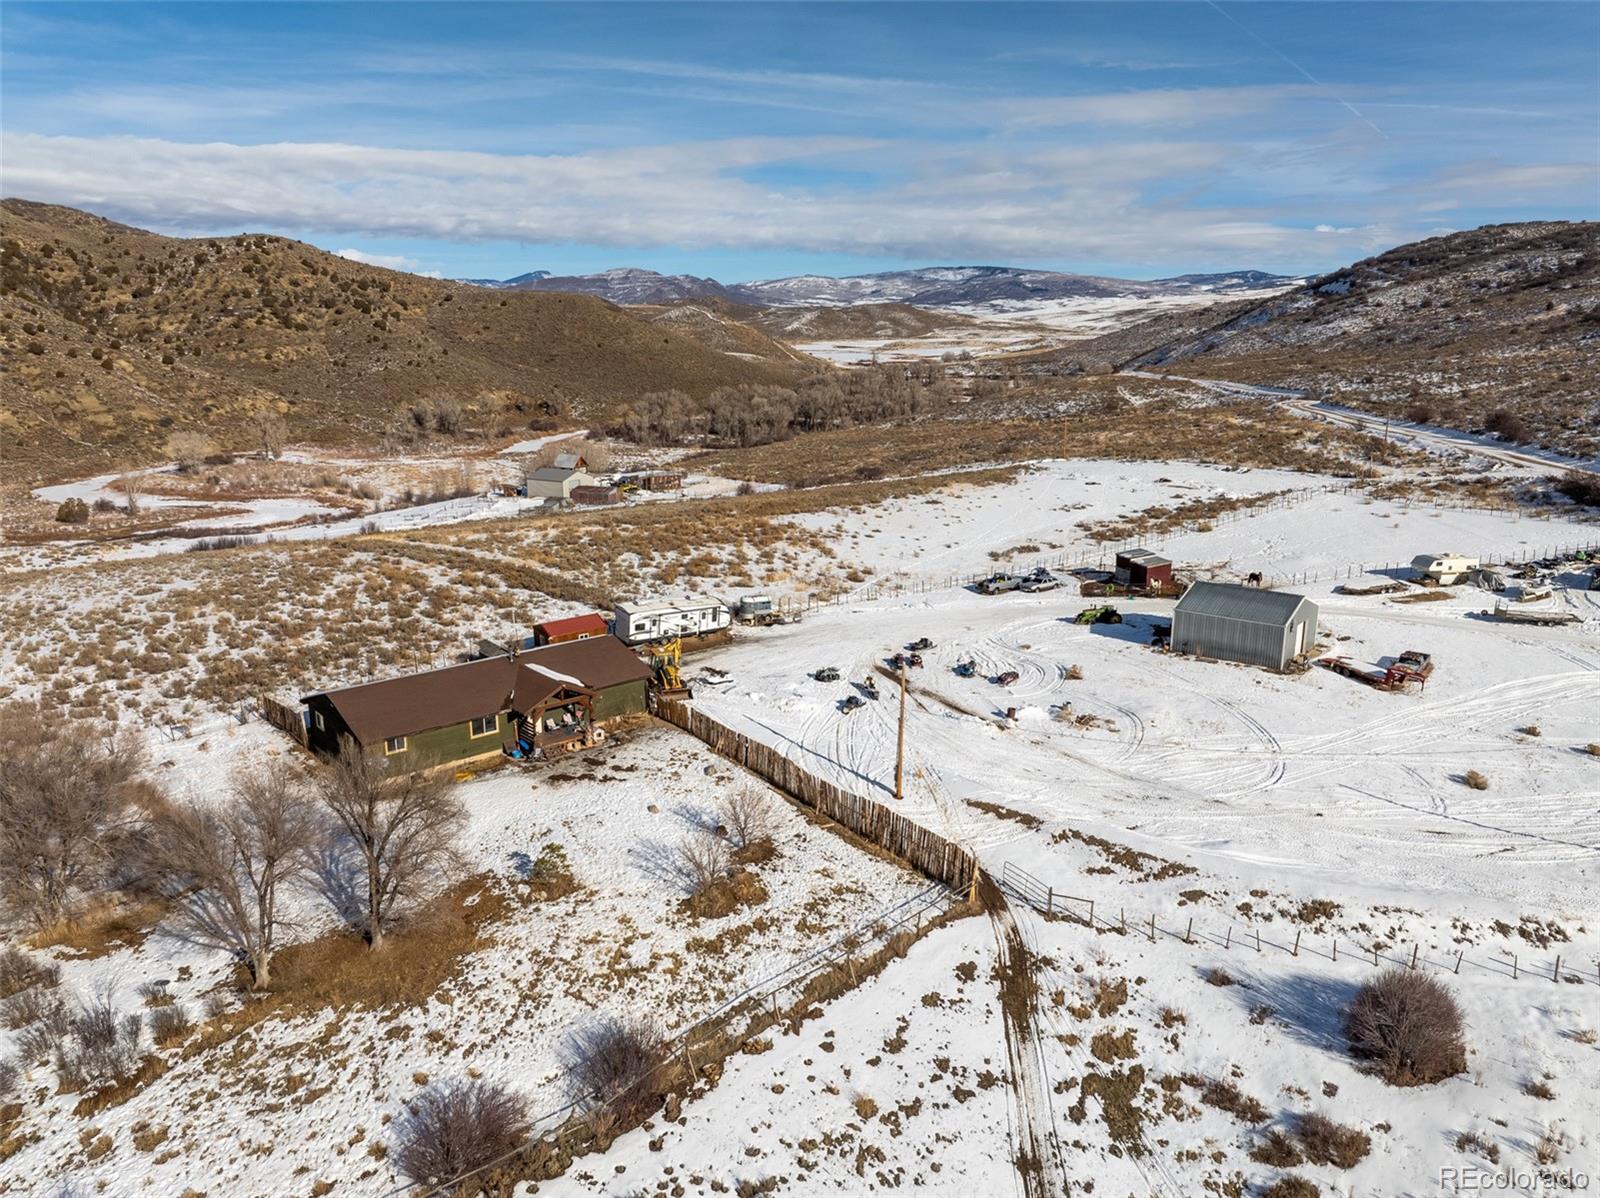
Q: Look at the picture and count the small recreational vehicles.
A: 8